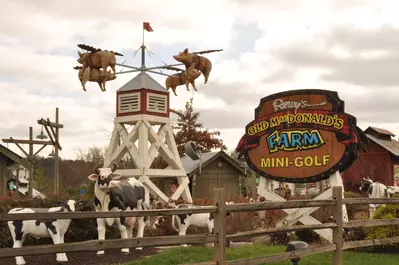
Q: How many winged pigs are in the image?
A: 4